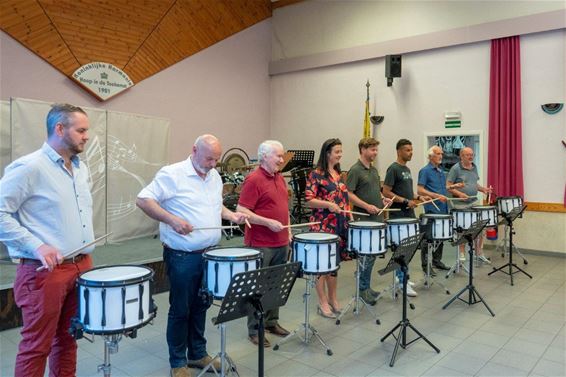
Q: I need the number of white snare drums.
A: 9